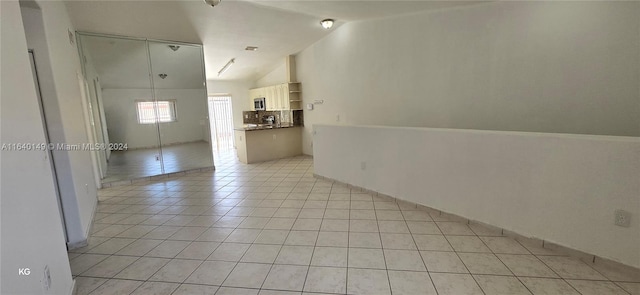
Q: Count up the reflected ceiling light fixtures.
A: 2